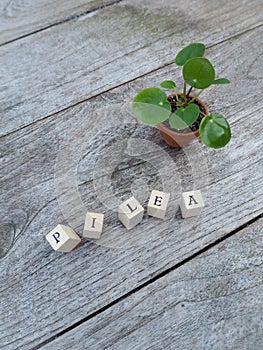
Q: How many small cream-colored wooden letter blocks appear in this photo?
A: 5